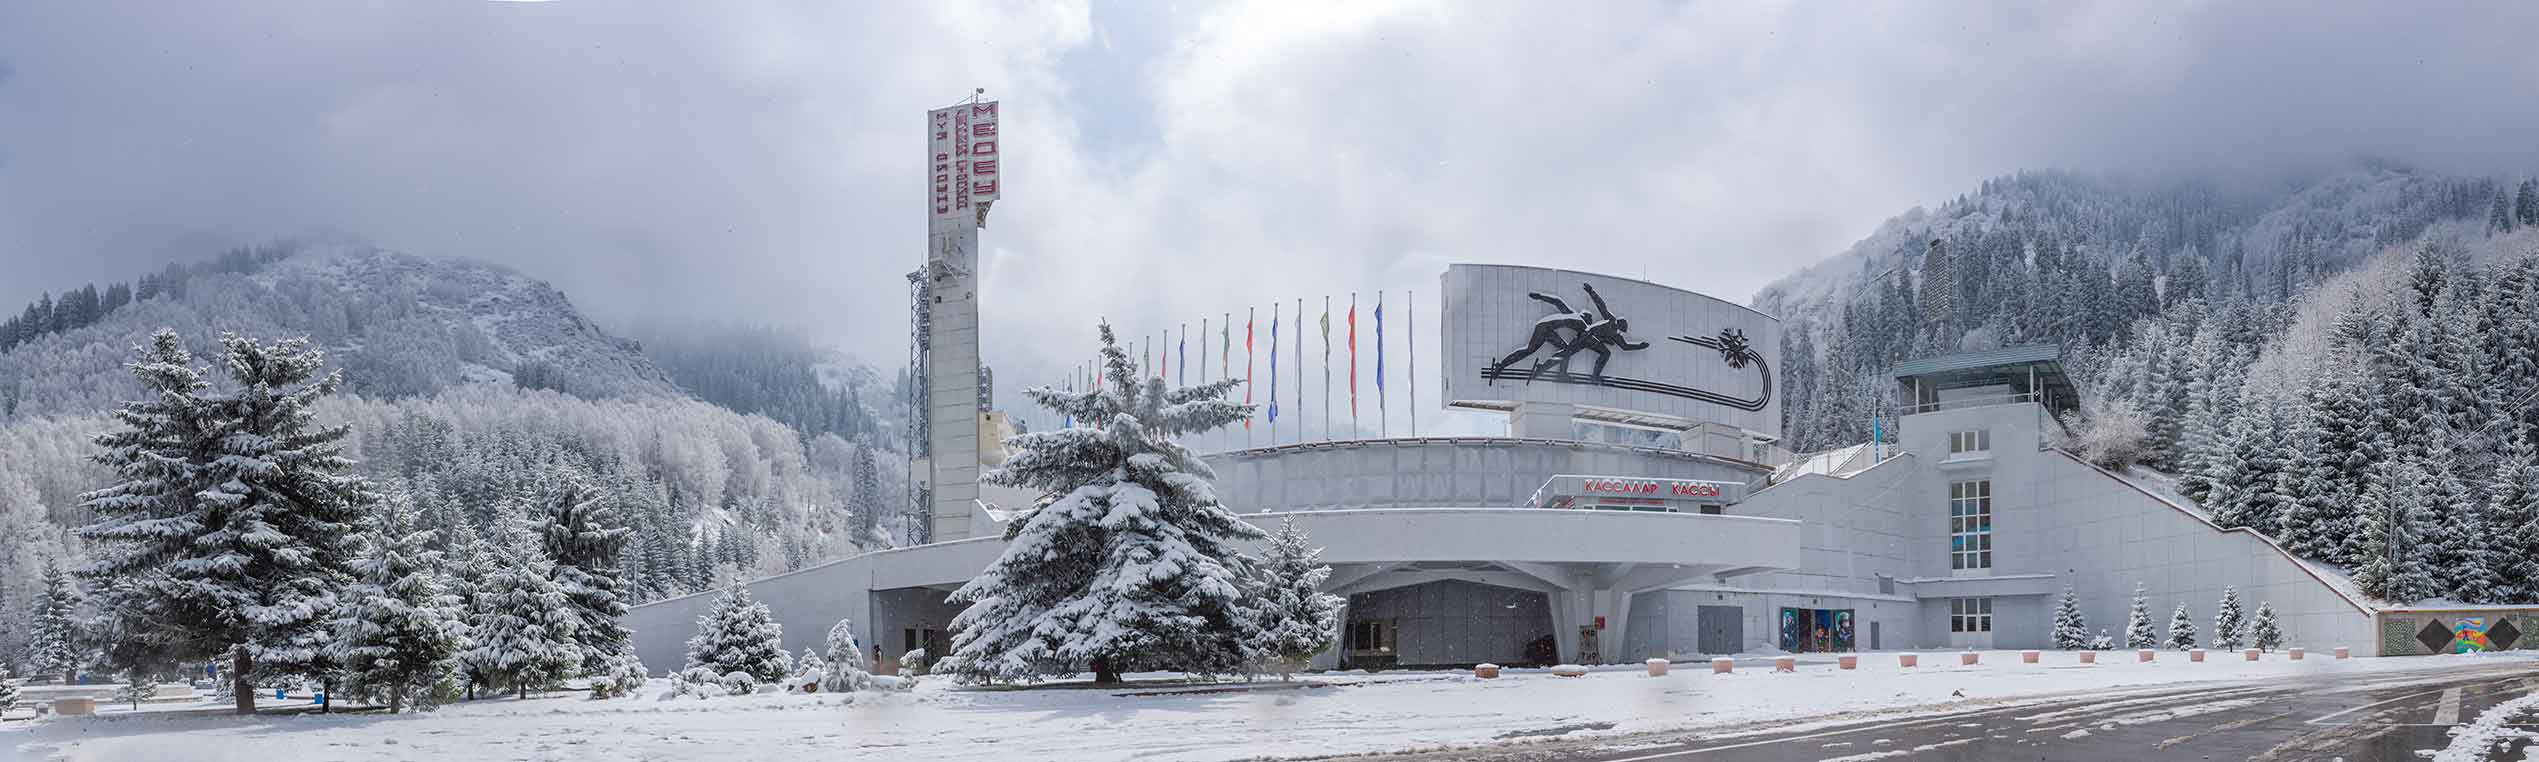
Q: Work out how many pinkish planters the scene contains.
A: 15